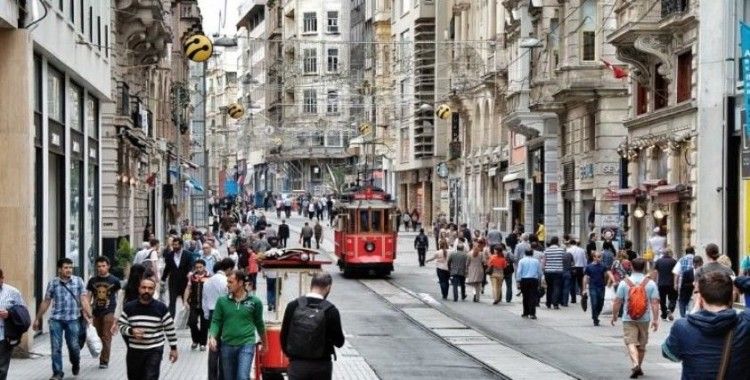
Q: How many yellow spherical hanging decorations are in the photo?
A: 4